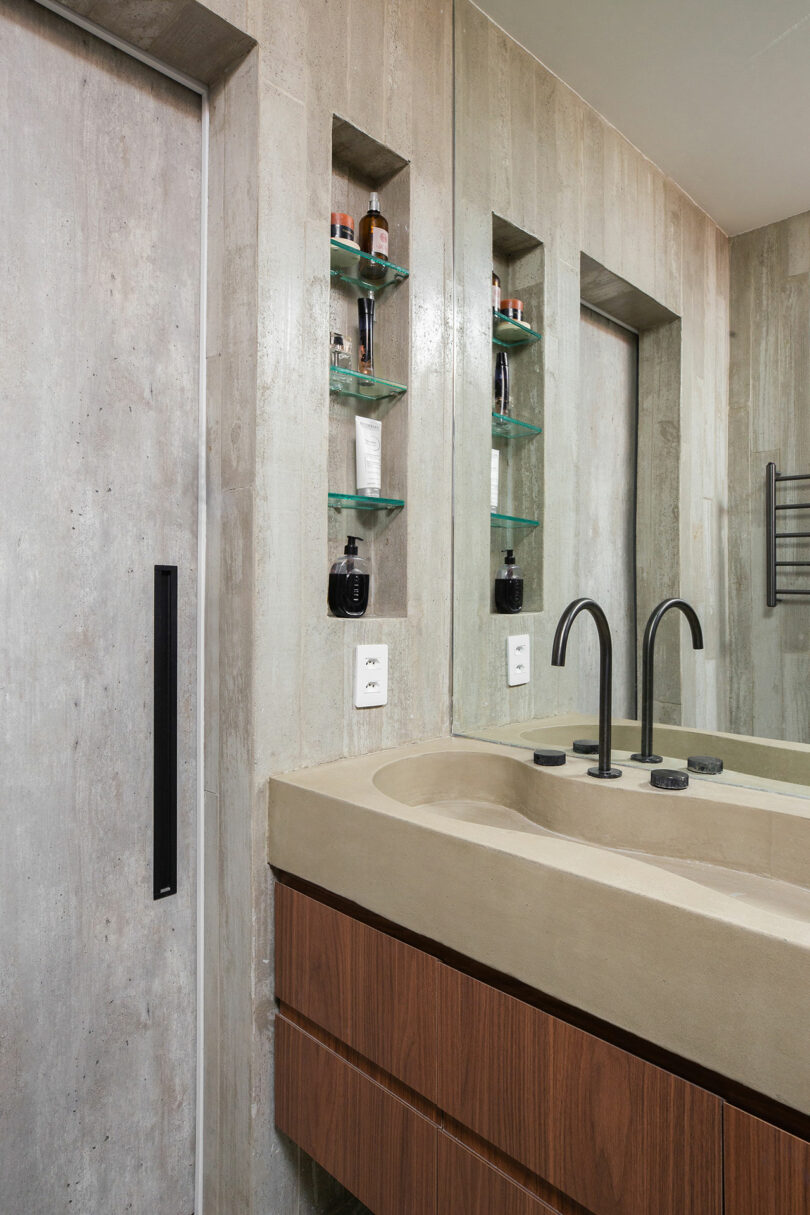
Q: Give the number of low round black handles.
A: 2